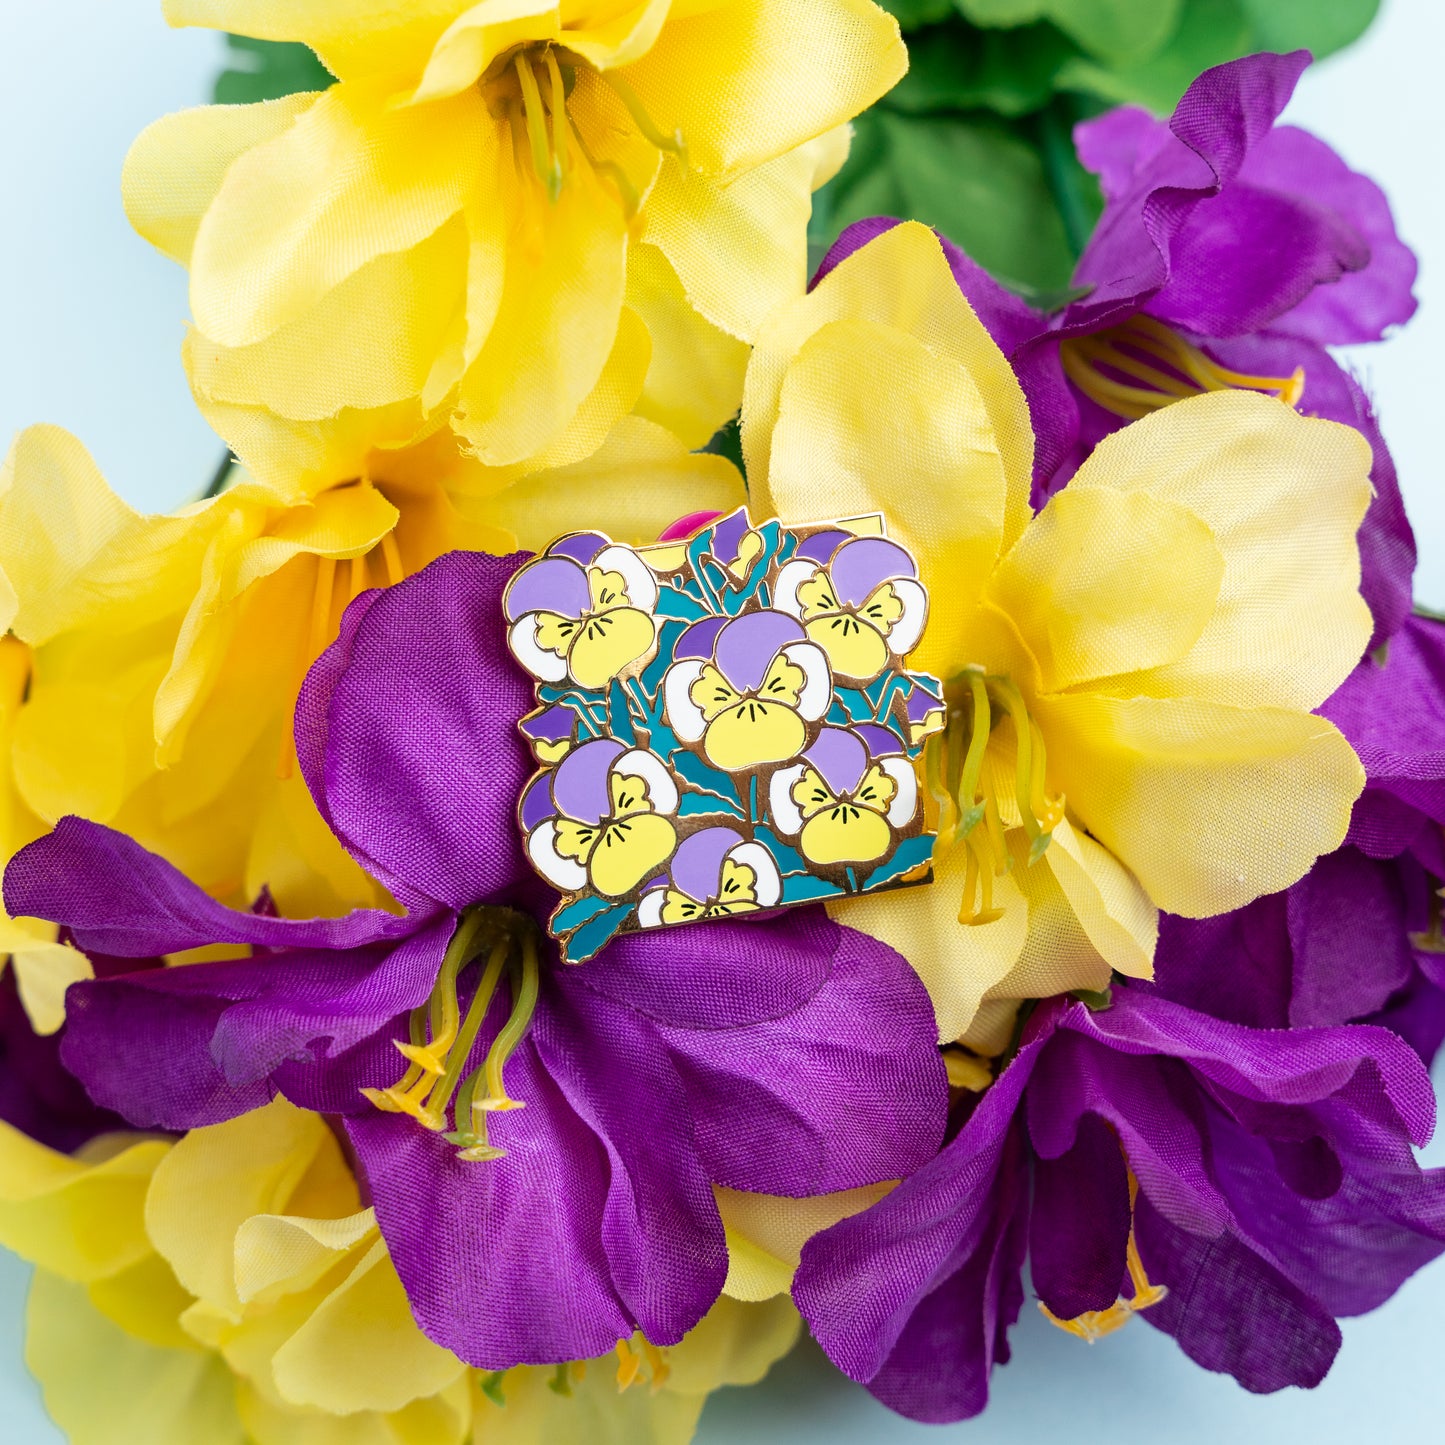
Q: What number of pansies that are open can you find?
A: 6